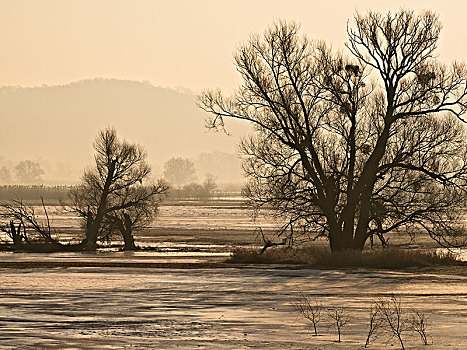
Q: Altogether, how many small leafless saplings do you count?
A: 5